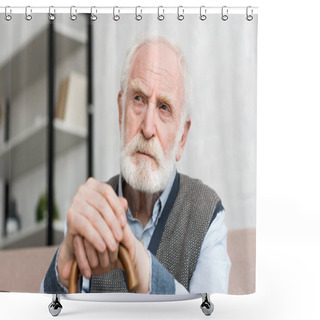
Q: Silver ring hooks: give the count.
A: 12